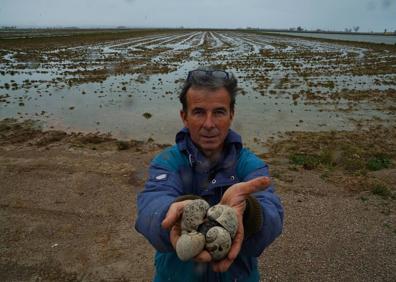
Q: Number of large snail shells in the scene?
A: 4